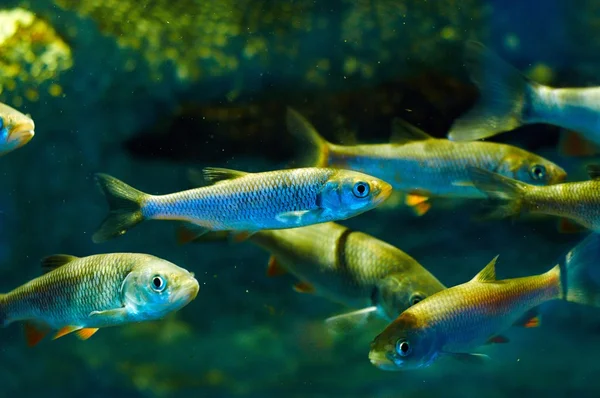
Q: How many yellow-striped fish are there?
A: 0